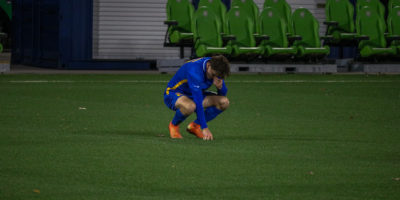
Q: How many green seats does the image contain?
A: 13